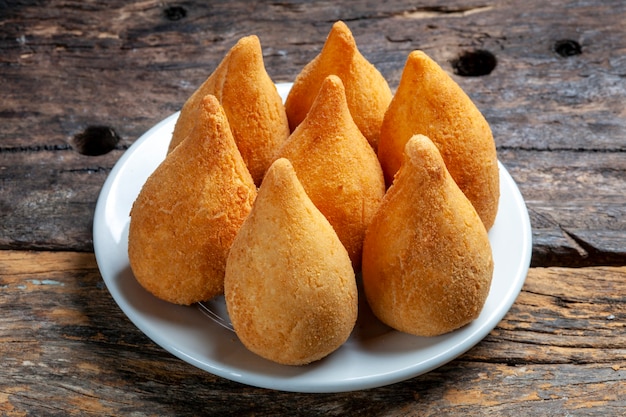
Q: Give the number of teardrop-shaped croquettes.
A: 7